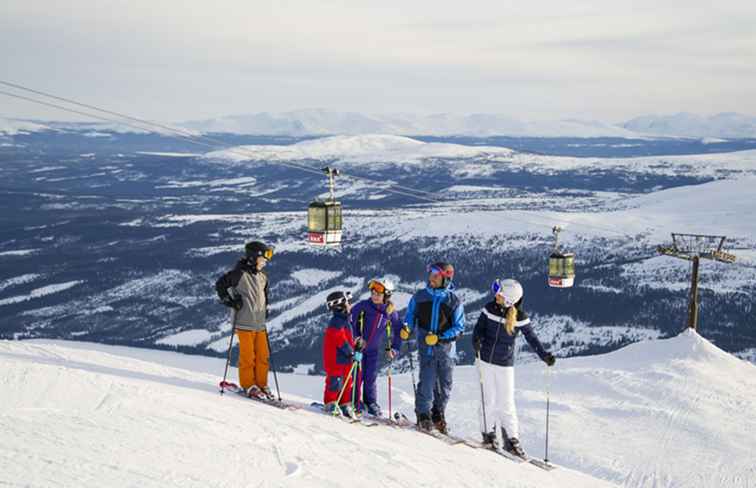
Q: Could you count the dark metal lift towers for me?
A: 1